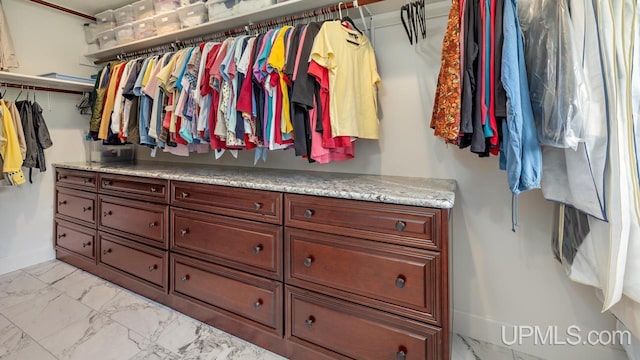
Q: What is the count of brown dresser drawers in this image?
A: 12